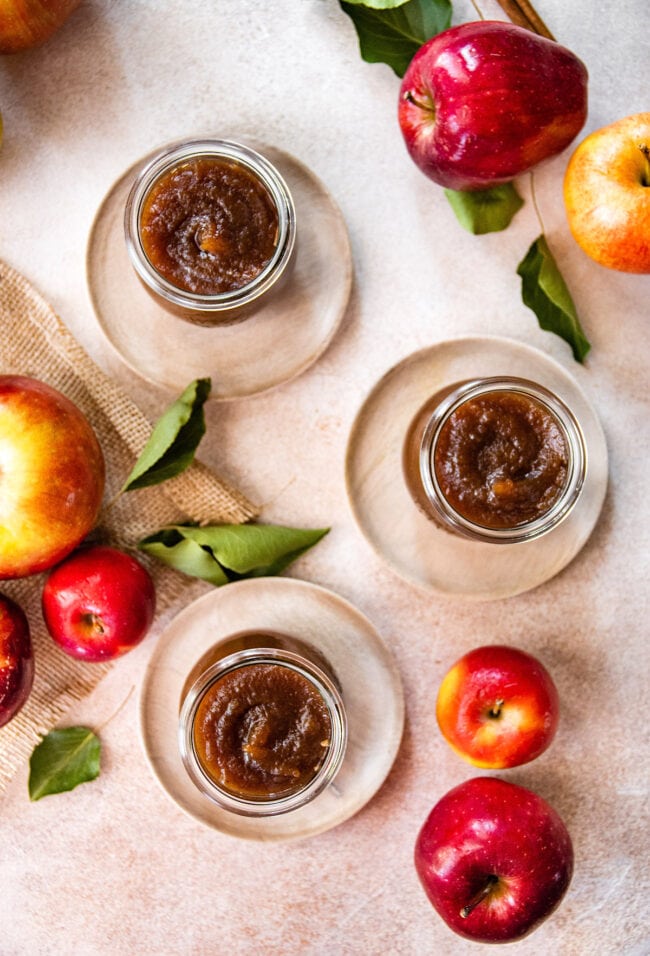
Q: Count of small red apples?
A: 2